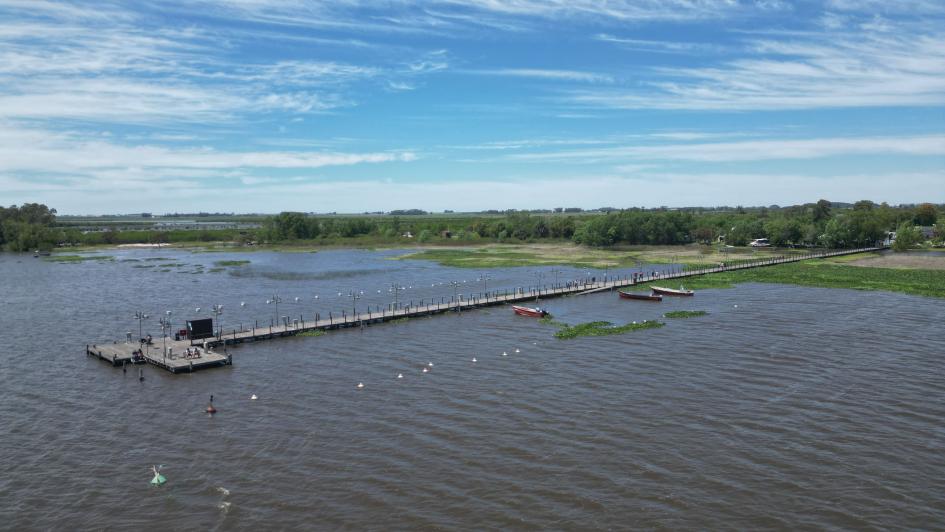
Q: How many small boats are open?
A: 3